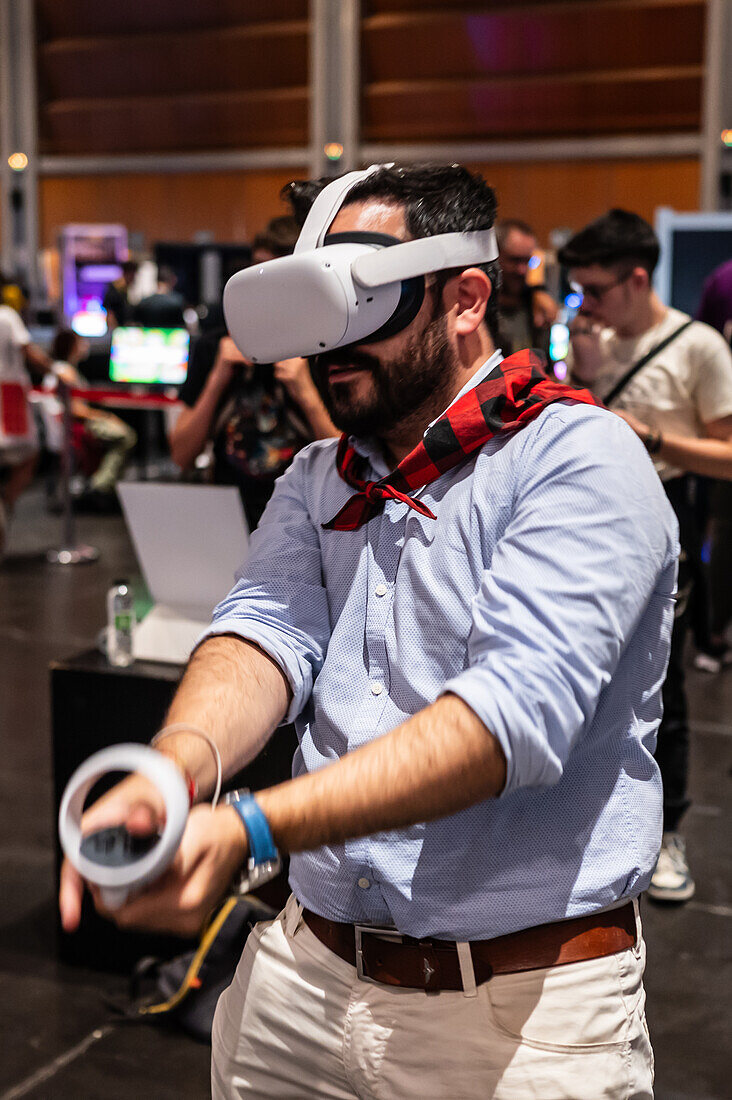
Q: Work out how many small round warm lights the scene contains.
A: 3